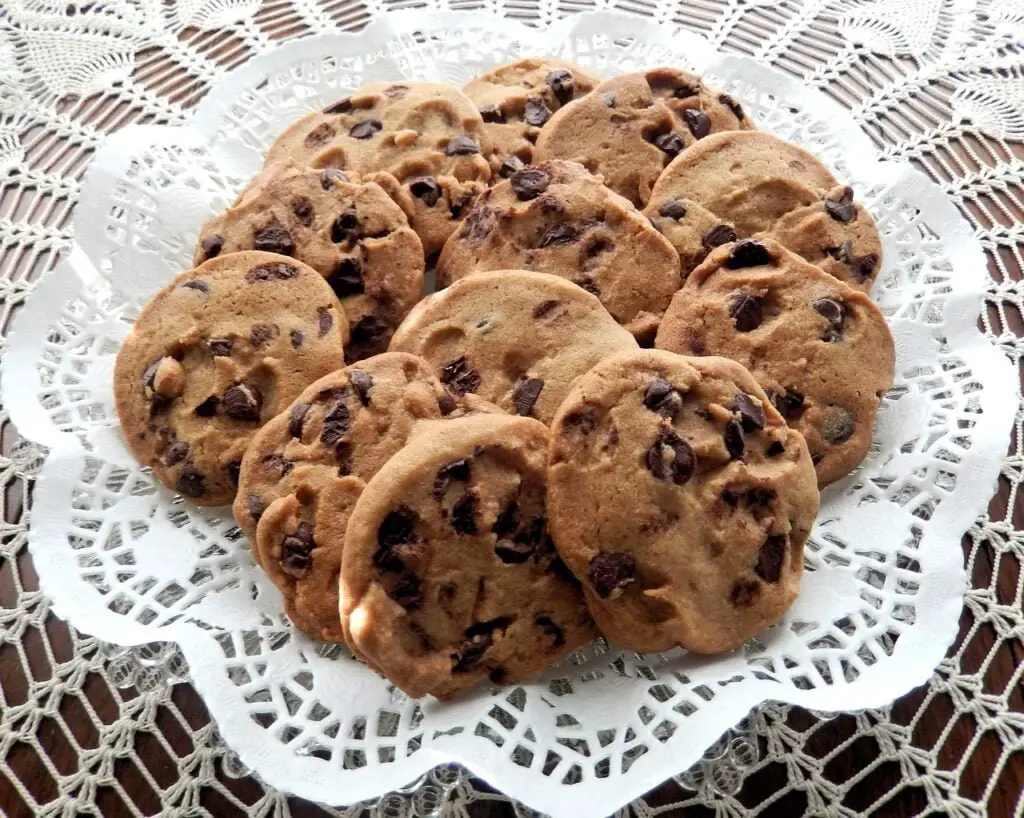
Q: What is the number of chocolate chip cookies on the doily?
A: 12